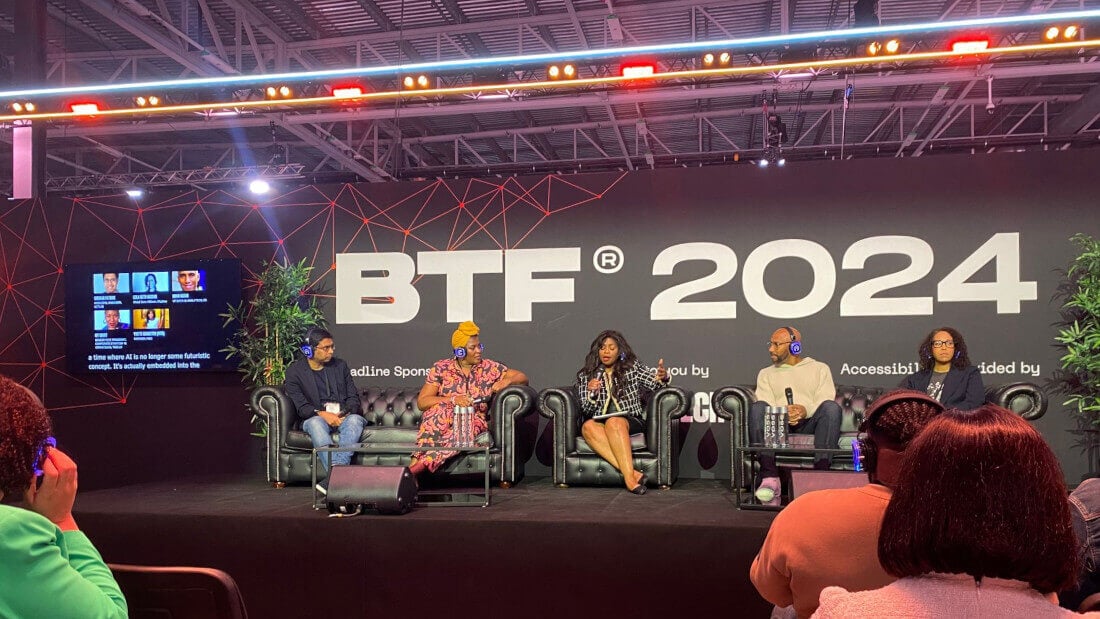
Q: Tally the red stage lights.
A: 4